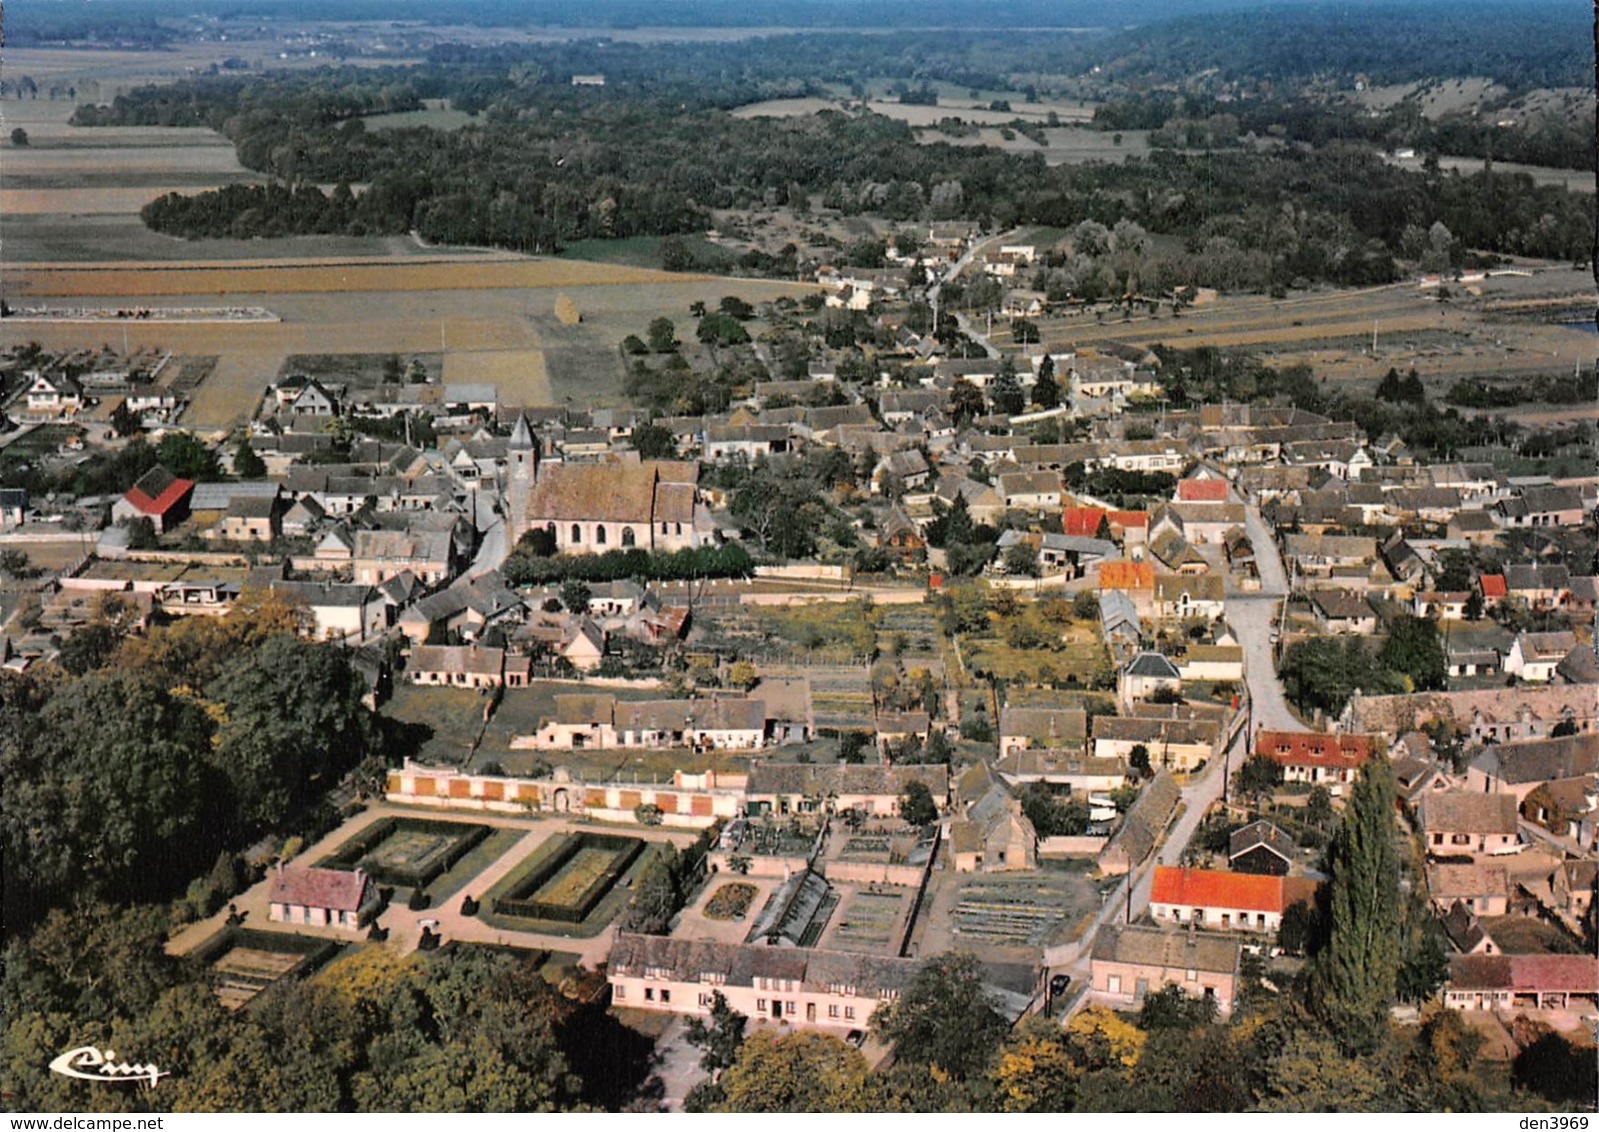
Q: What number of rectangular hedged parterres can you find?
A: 4